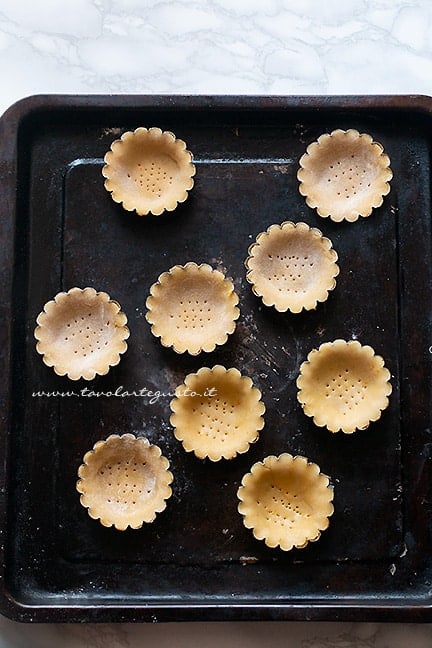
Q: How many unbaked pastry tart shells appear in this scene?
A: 9